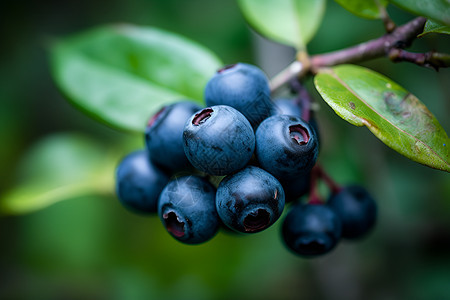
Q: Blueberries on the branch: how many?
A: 11